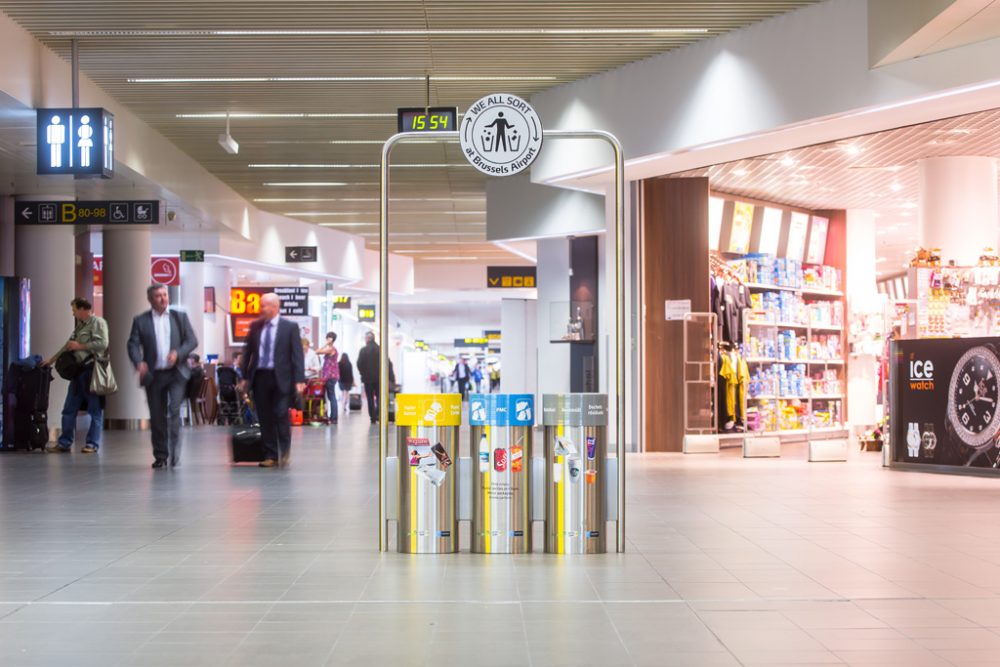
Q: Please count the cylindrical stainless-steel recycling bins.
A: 3